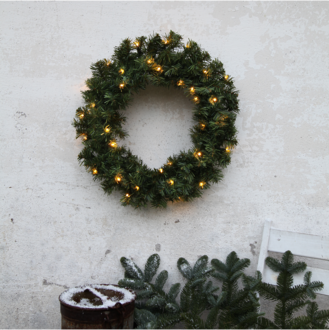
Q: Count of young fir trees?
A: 4